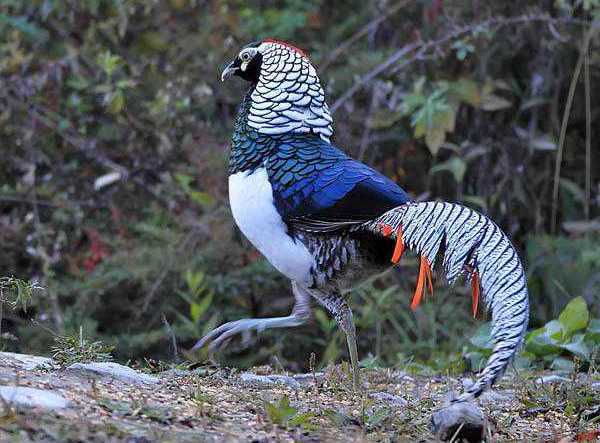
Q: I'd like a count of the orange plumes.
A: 5